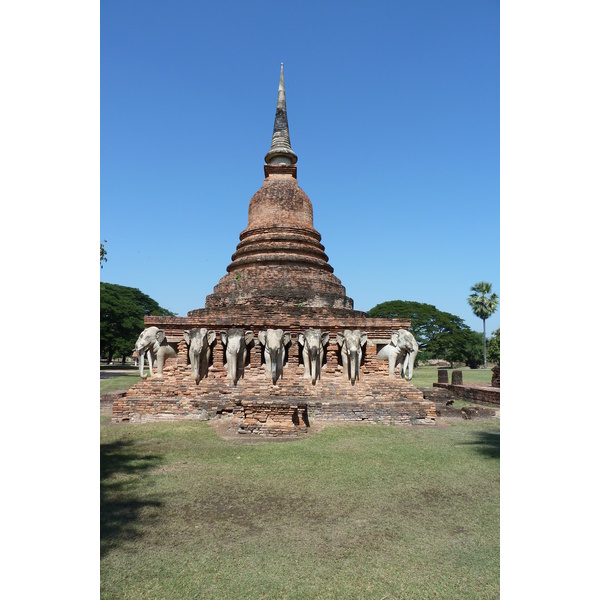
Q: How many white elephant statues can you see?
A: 7